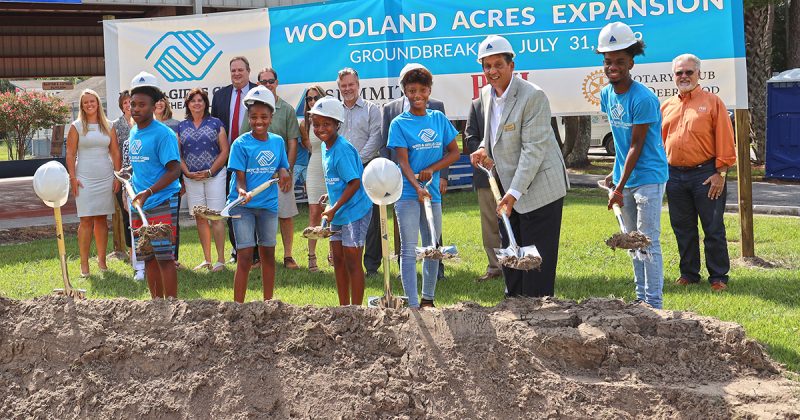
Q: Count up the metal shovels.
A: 8